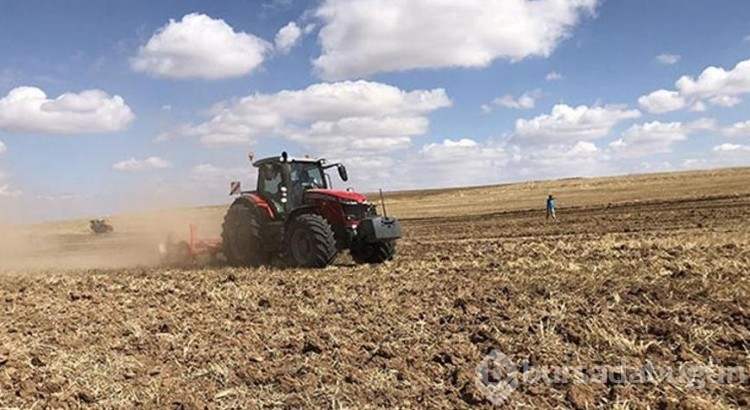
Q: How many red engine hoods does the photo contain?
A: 1